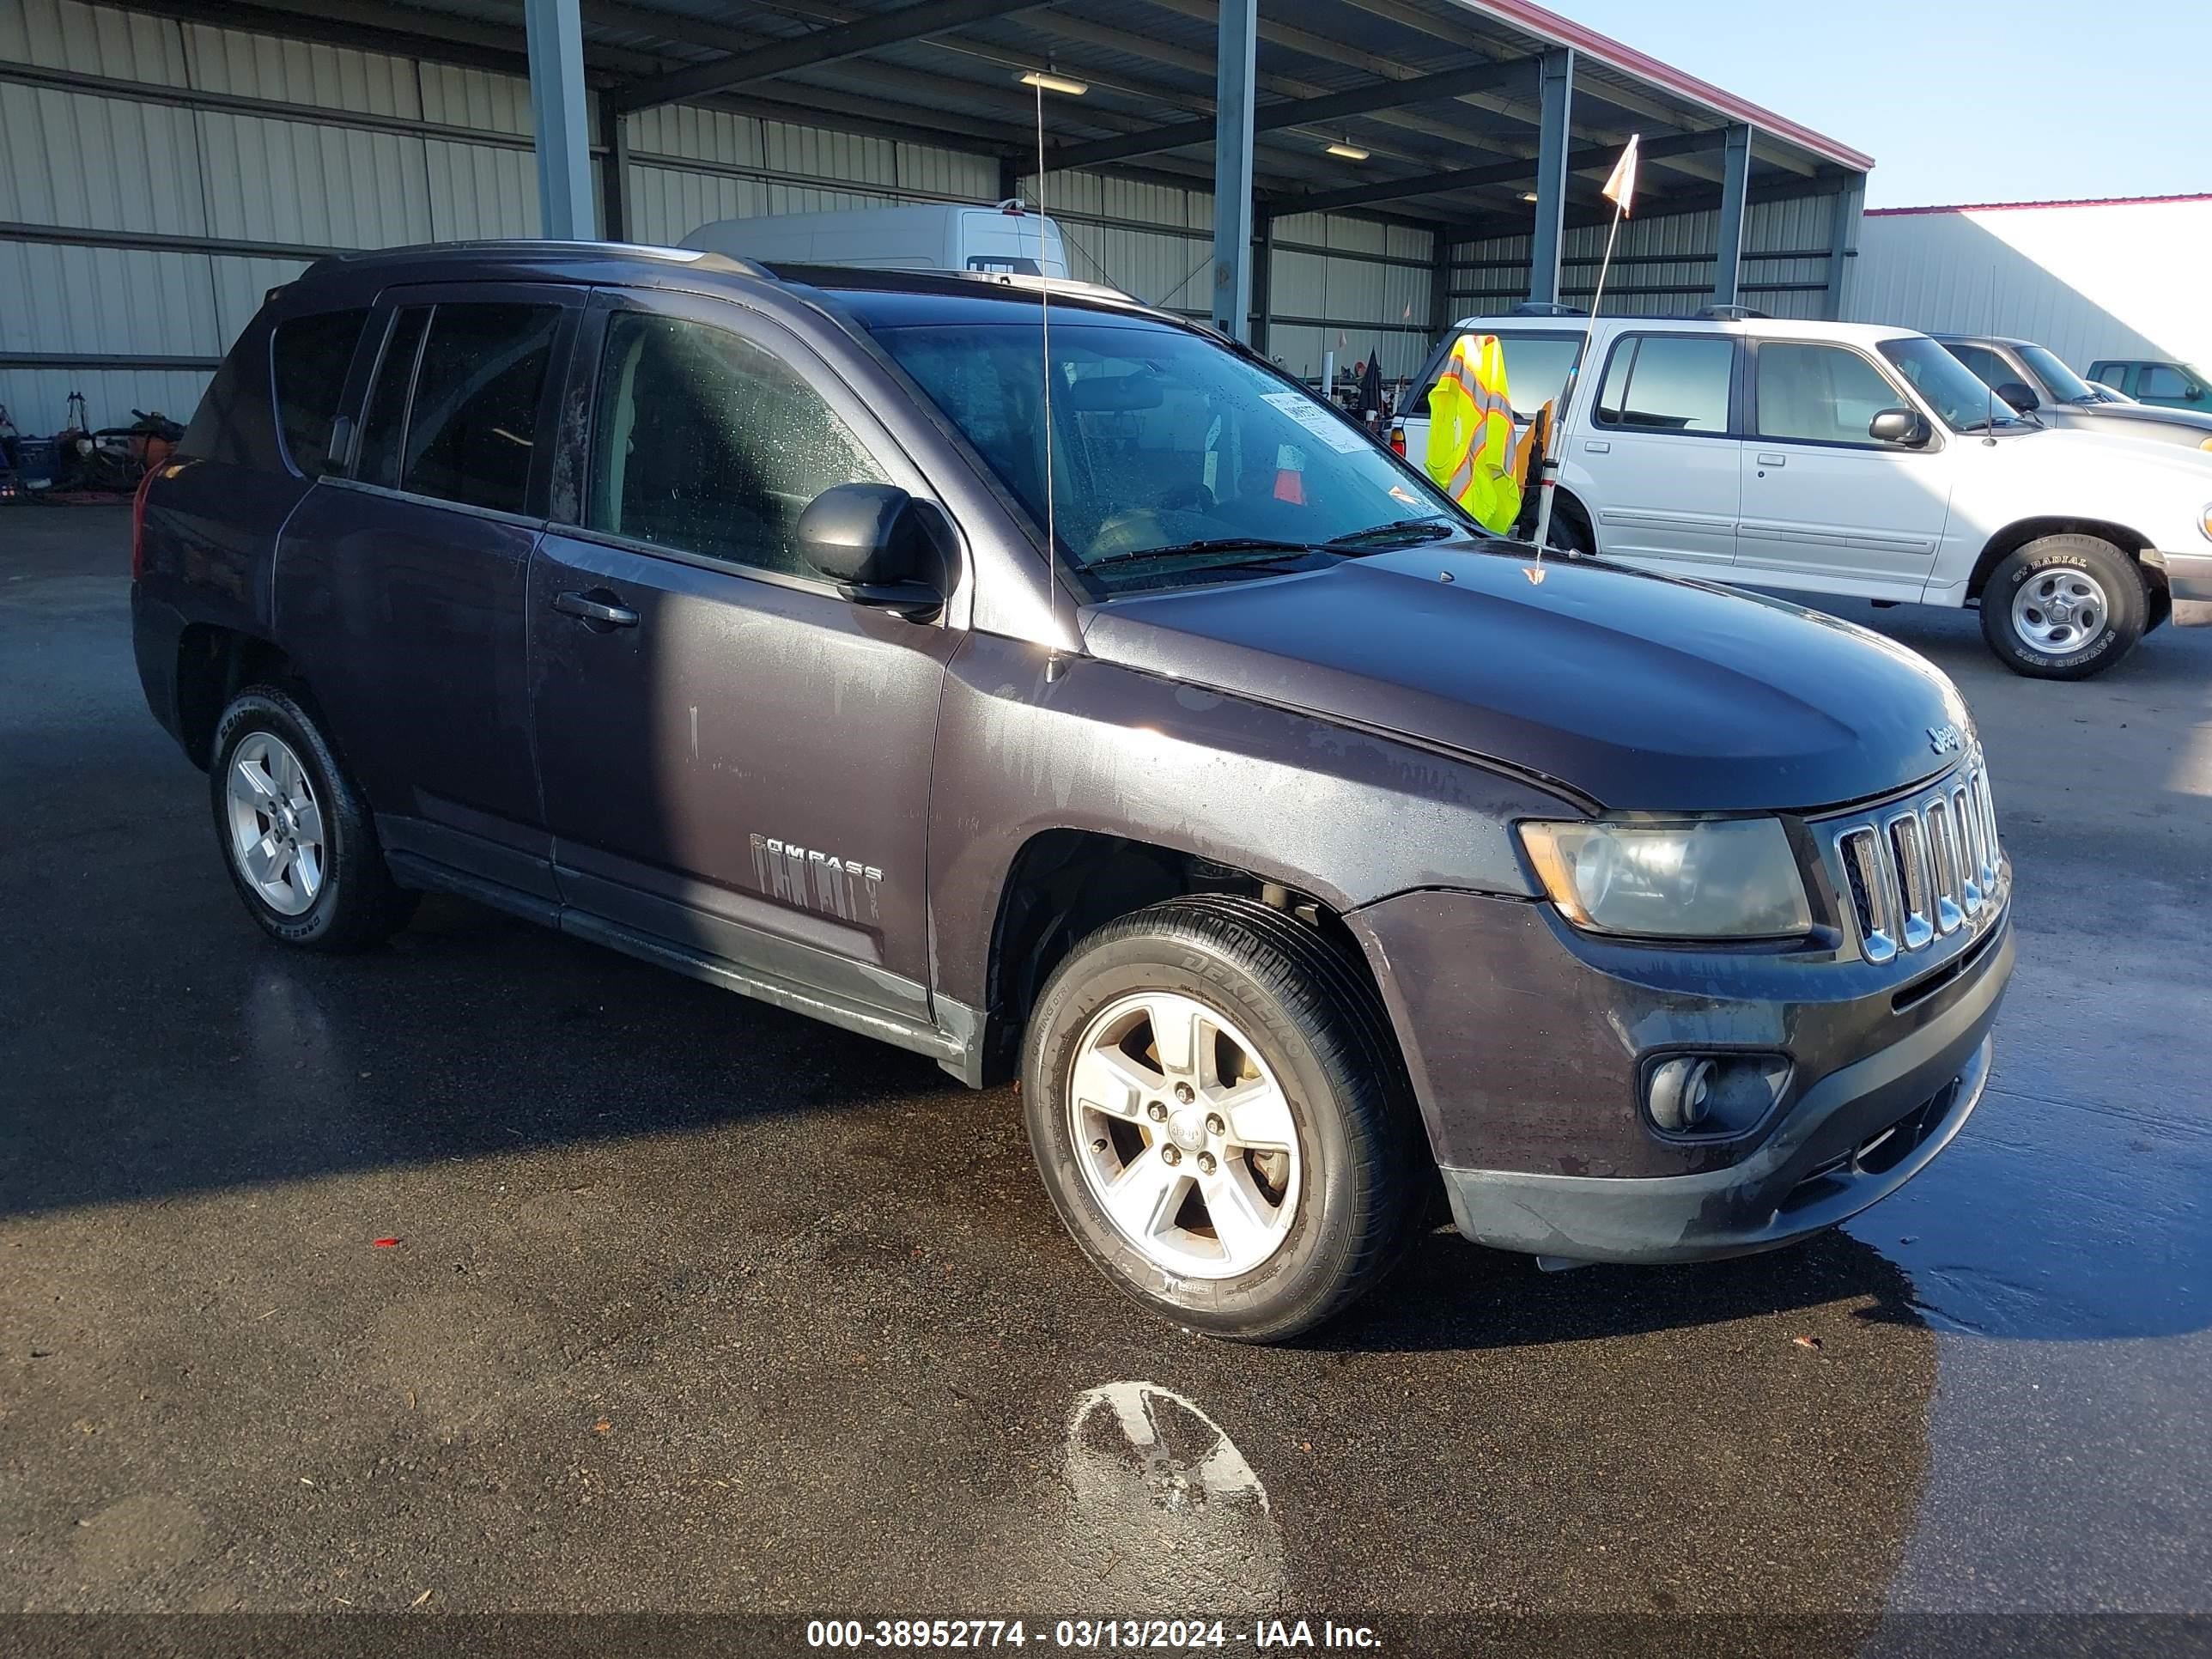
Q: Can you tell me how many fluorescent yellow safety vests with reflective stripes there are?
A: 1